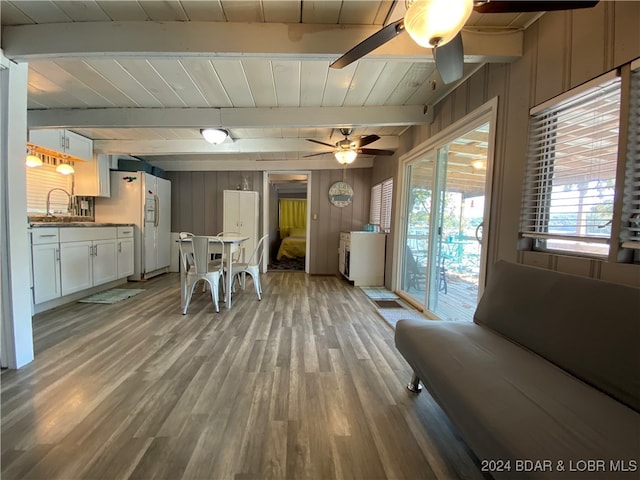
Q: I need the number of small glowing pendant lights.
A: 2